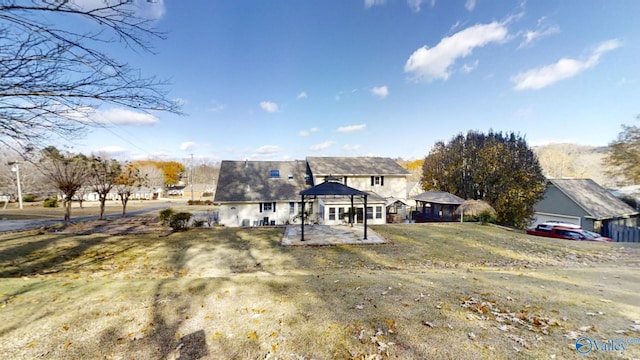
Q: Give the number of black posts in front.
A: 2